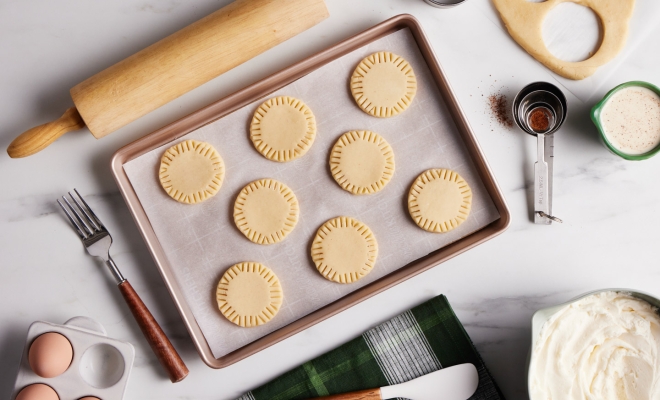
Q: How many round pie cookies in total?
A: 8